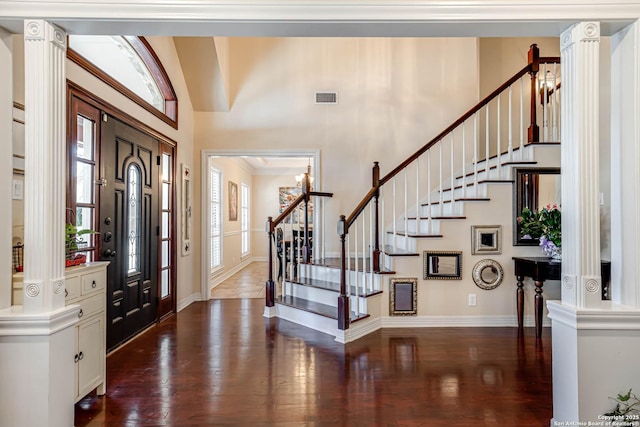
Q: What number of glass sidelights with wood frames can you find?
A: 2